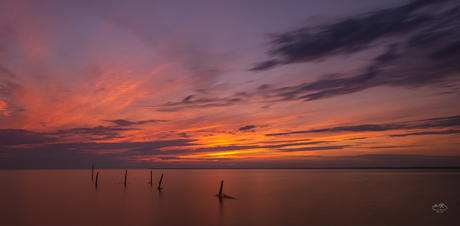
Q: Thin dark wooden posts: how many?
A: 6